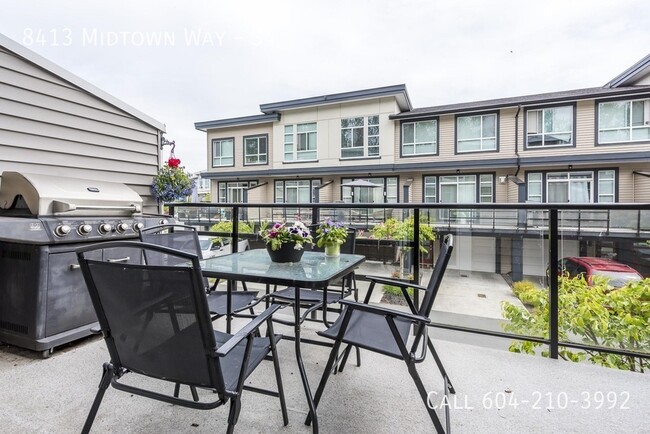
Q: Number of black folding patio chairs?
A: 4